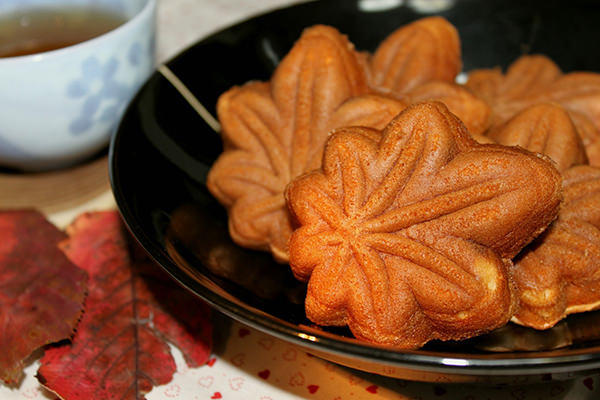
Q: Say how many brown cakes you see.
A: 5